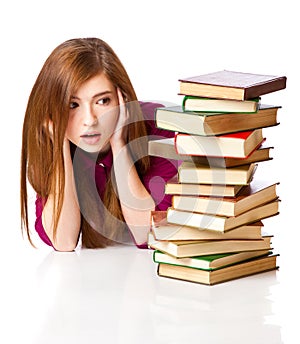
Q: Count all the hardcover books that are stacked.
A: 13